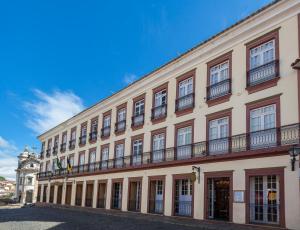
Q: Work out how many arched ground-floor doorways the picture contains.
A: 0